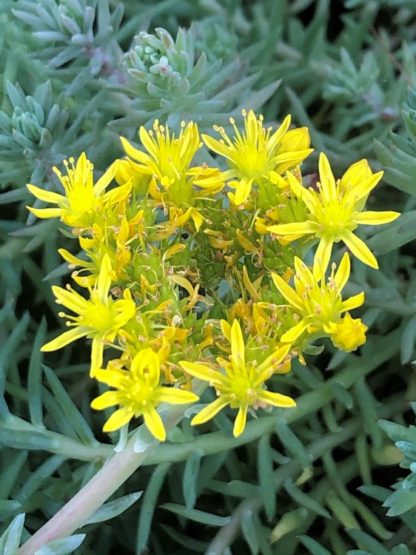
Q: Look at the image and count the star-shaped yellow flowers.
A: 8